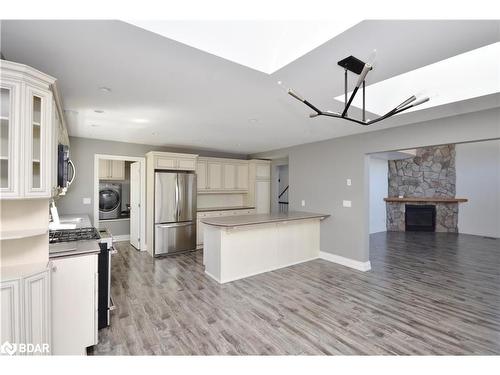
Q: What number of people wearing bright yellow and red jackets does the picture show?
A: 0